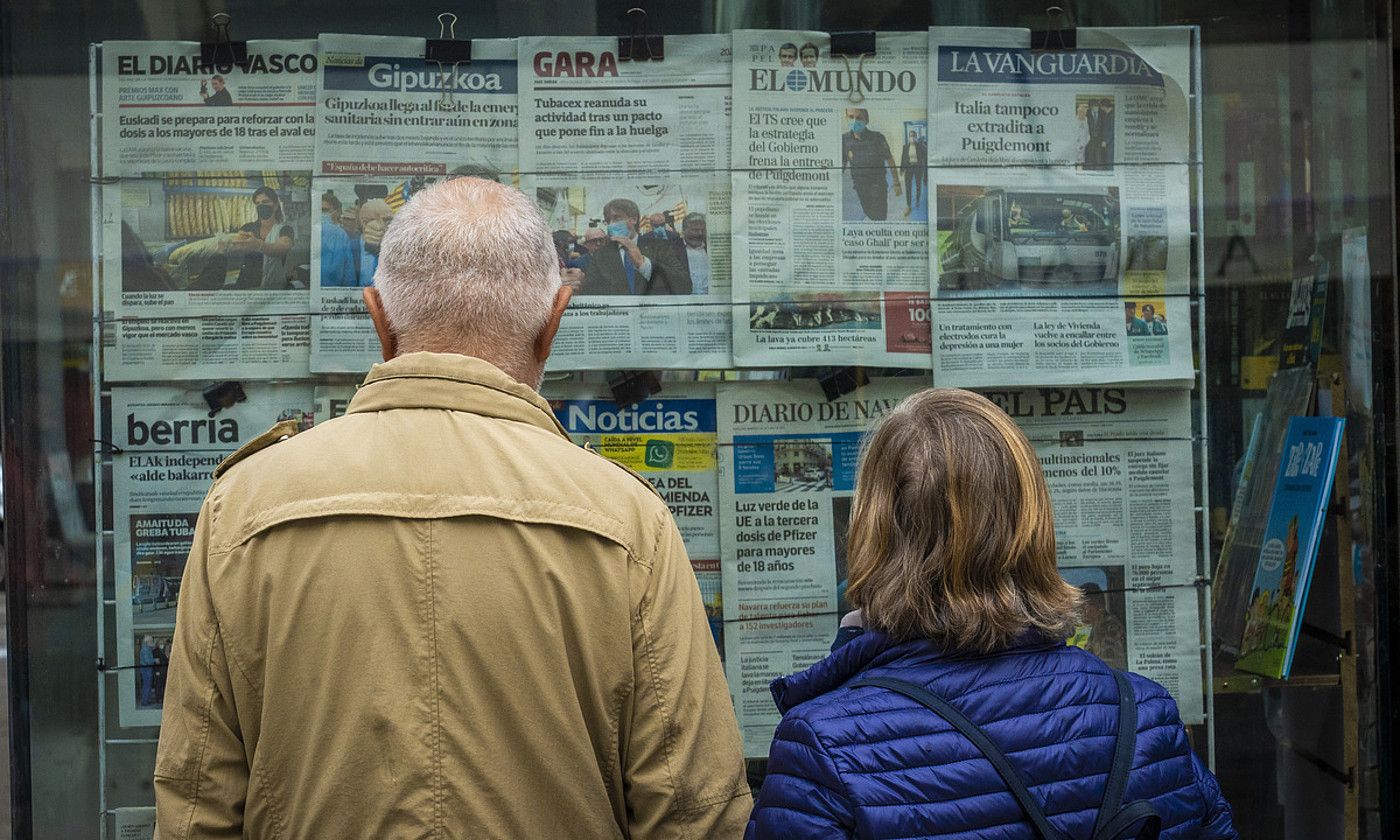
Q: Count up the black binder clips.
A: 8